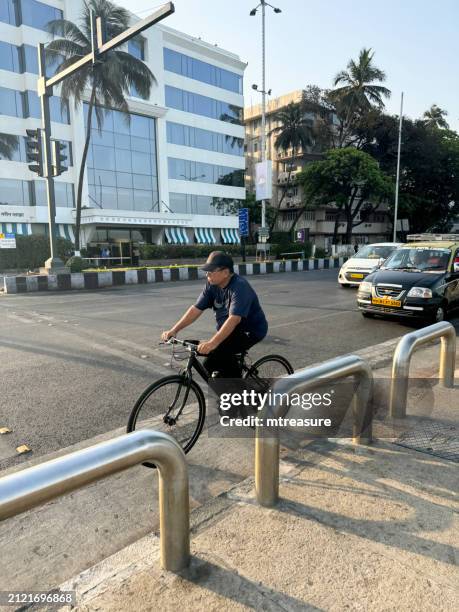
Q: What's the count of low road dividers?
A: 3